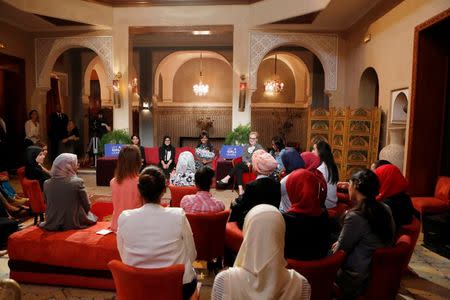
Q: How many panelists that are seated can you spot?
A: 5